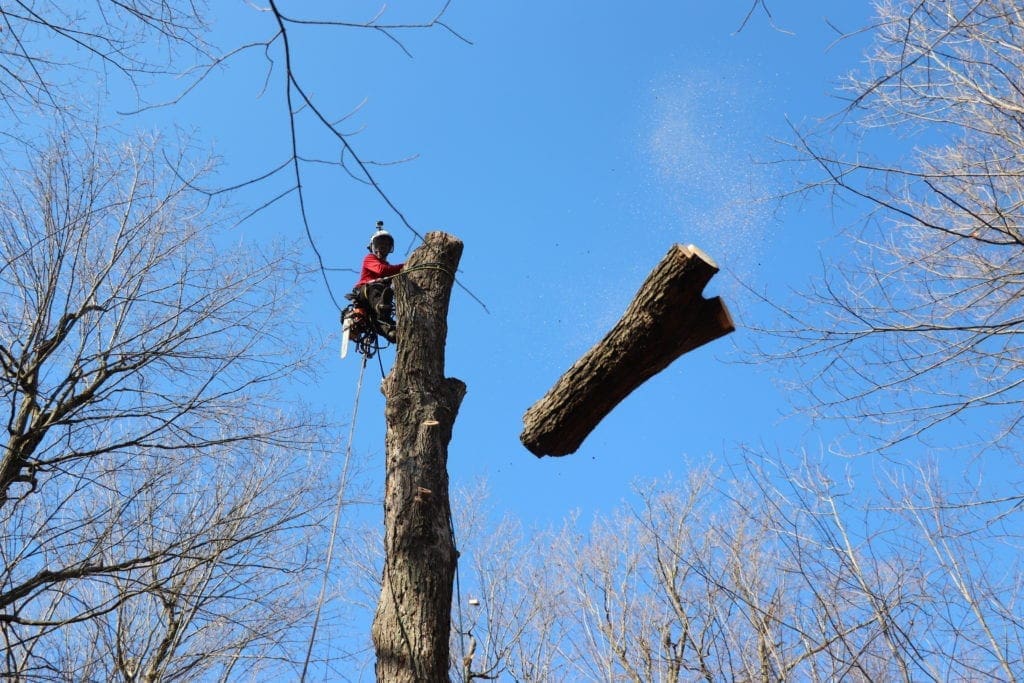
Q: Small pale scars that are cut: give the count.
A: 2